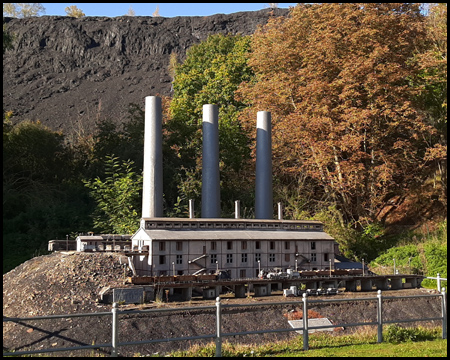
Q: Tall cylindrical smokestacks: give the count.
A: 3